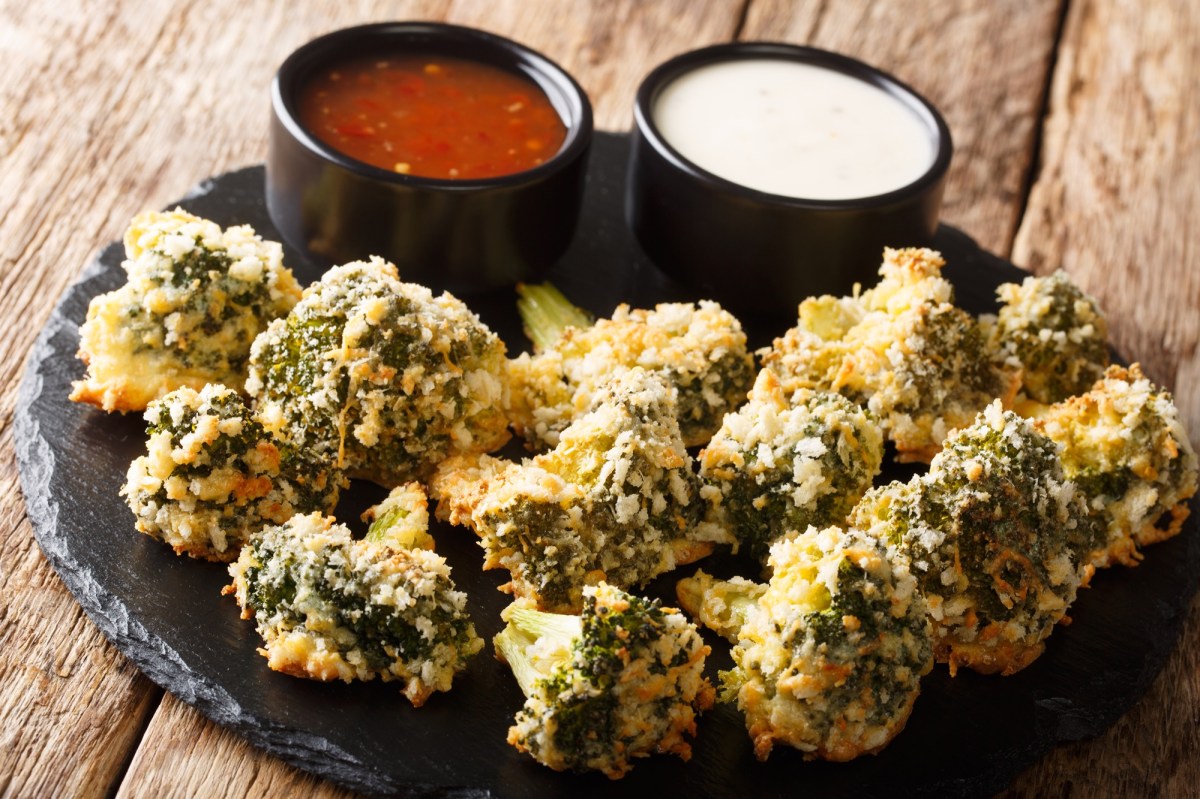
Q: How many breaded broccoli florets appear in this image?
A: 13